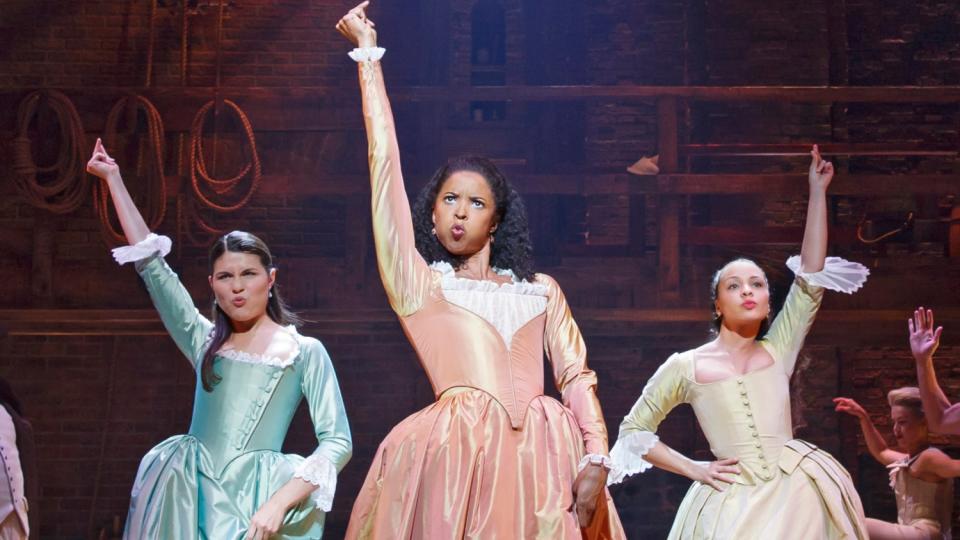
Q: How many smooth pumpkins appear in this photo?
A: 0